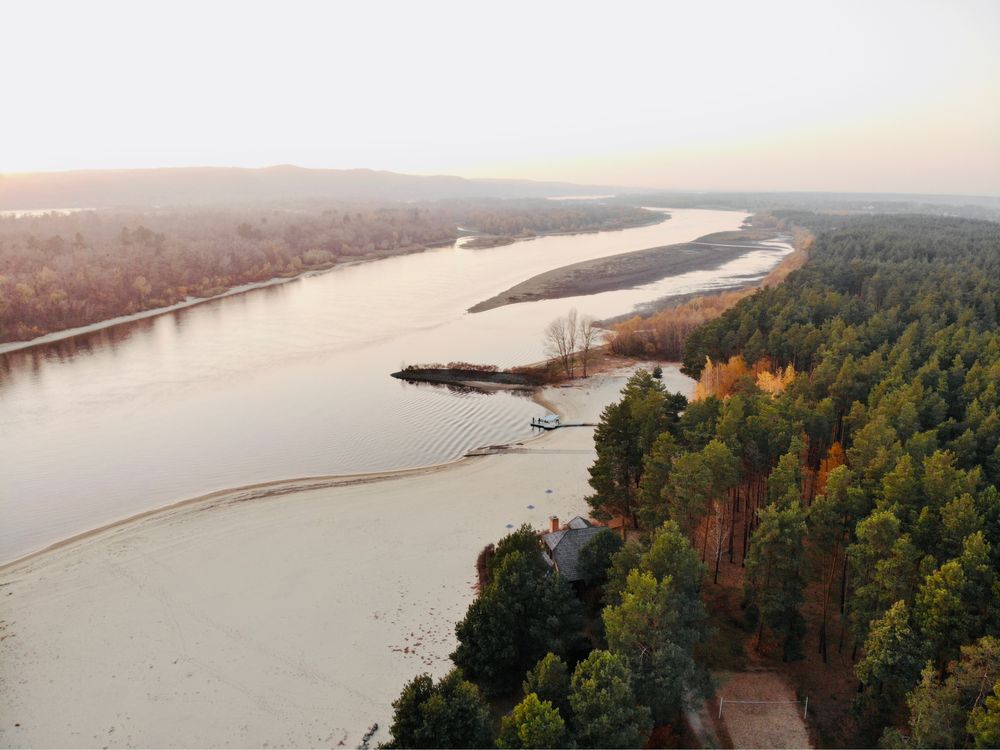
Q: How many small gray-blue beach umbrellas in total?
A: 3